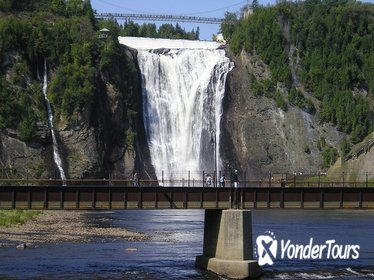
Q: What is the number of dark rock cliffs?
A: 2